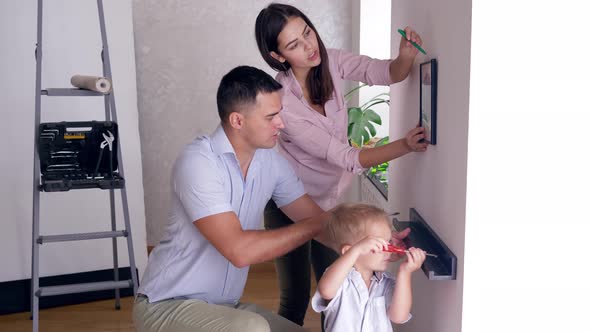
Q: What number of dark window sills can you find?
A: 1